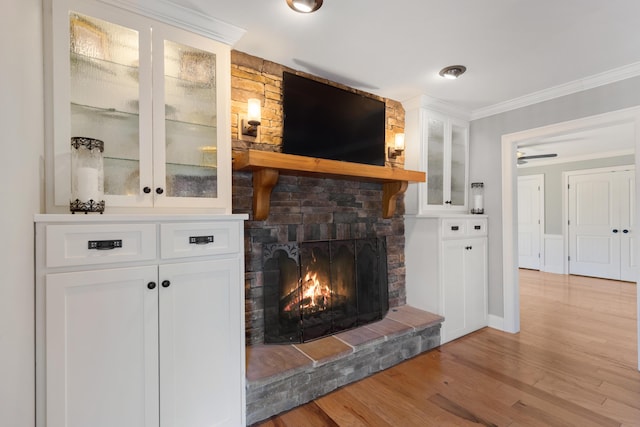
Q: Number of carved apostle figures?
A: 0